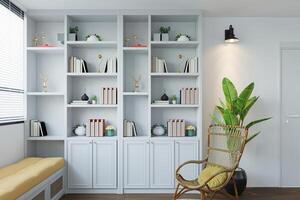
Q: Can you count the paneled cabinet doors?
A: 5